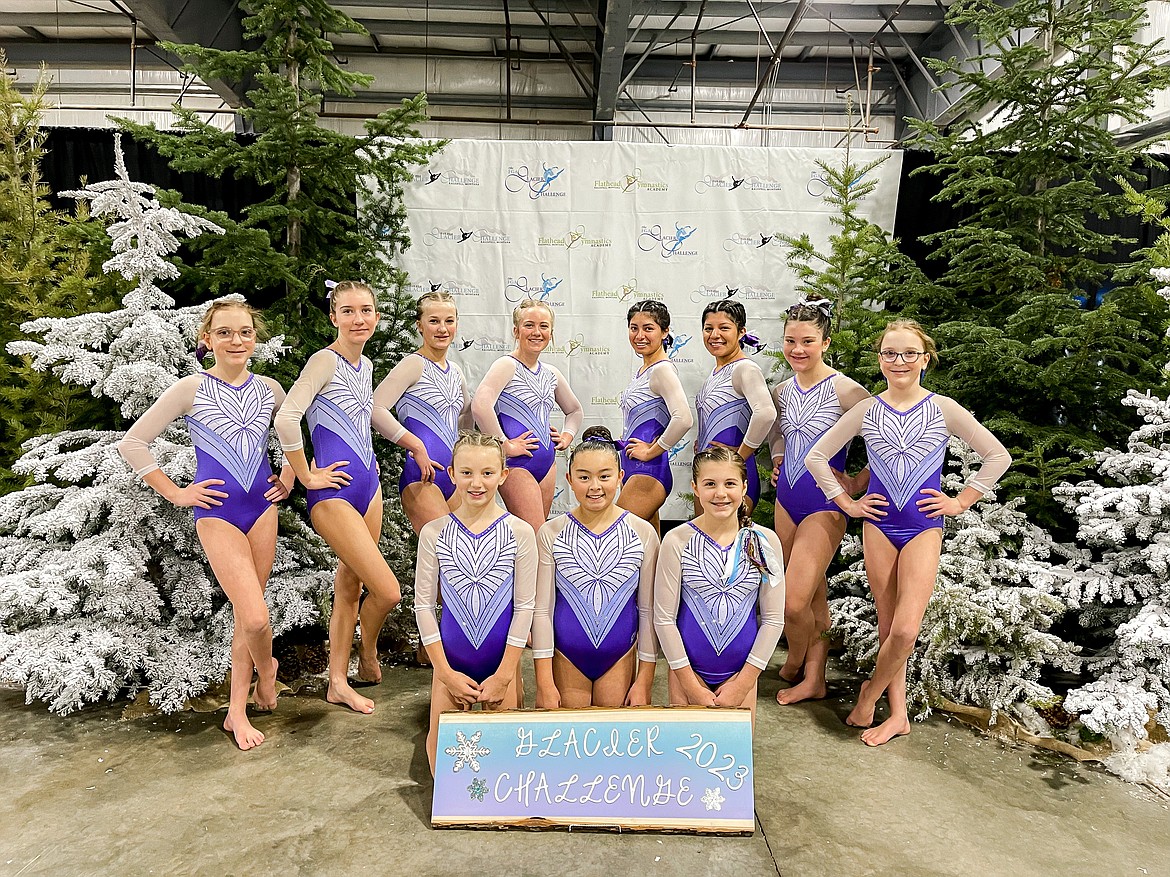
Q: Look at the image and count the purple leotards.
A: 11